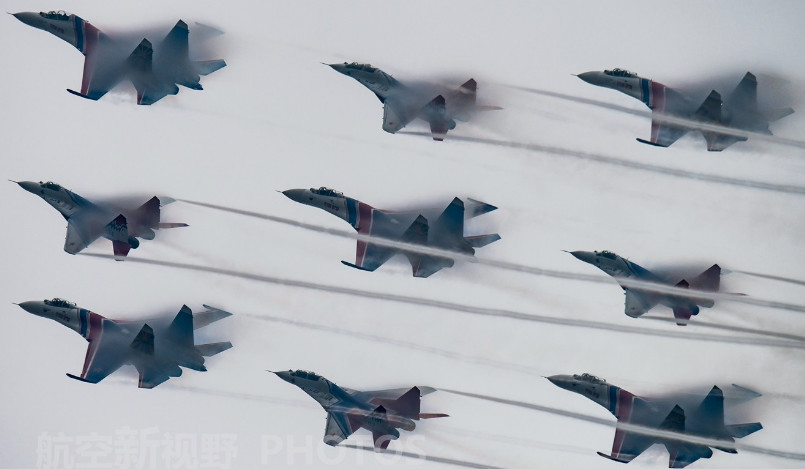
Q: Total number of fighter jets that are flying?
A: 9